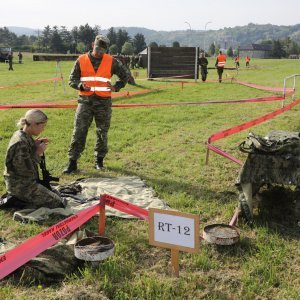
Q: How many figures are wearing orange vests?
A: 4